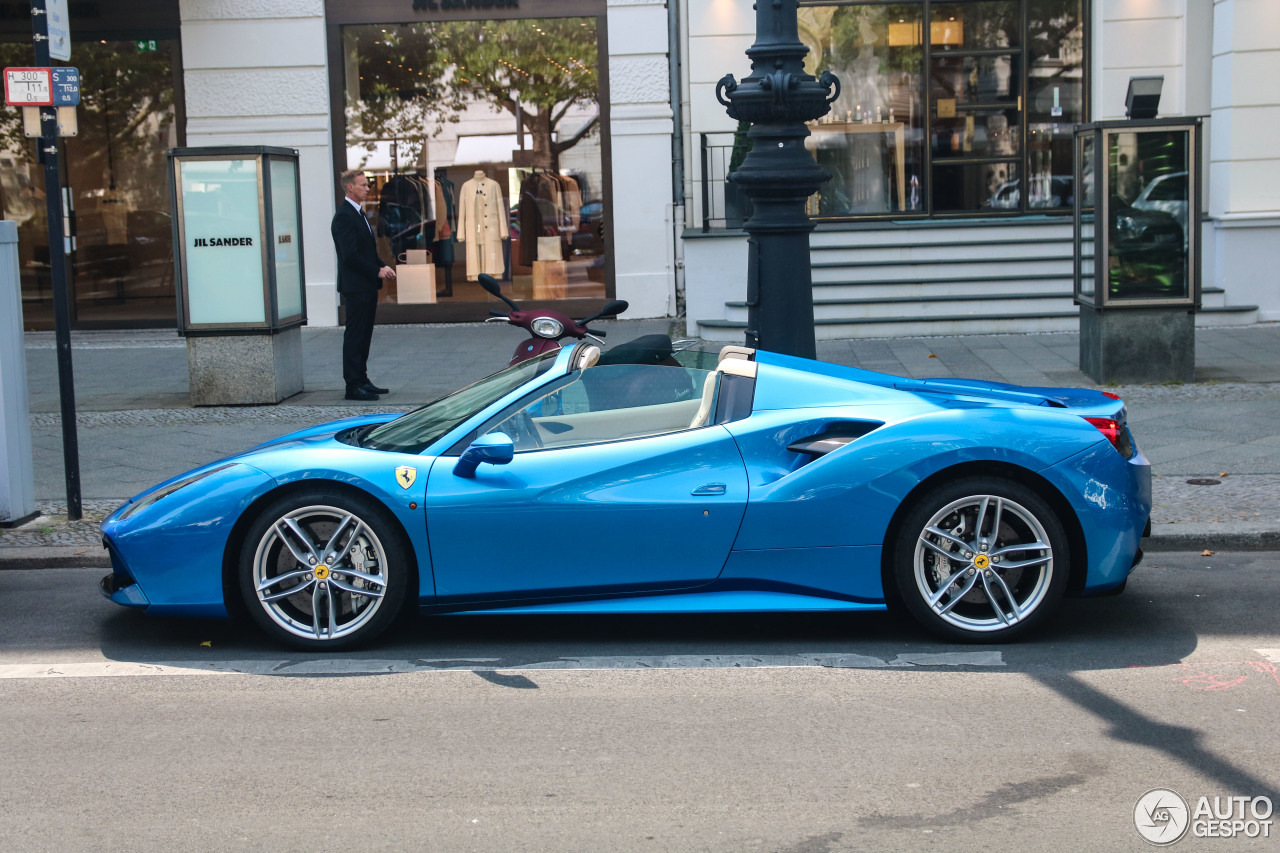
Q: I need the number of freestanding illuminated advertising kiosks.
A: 2